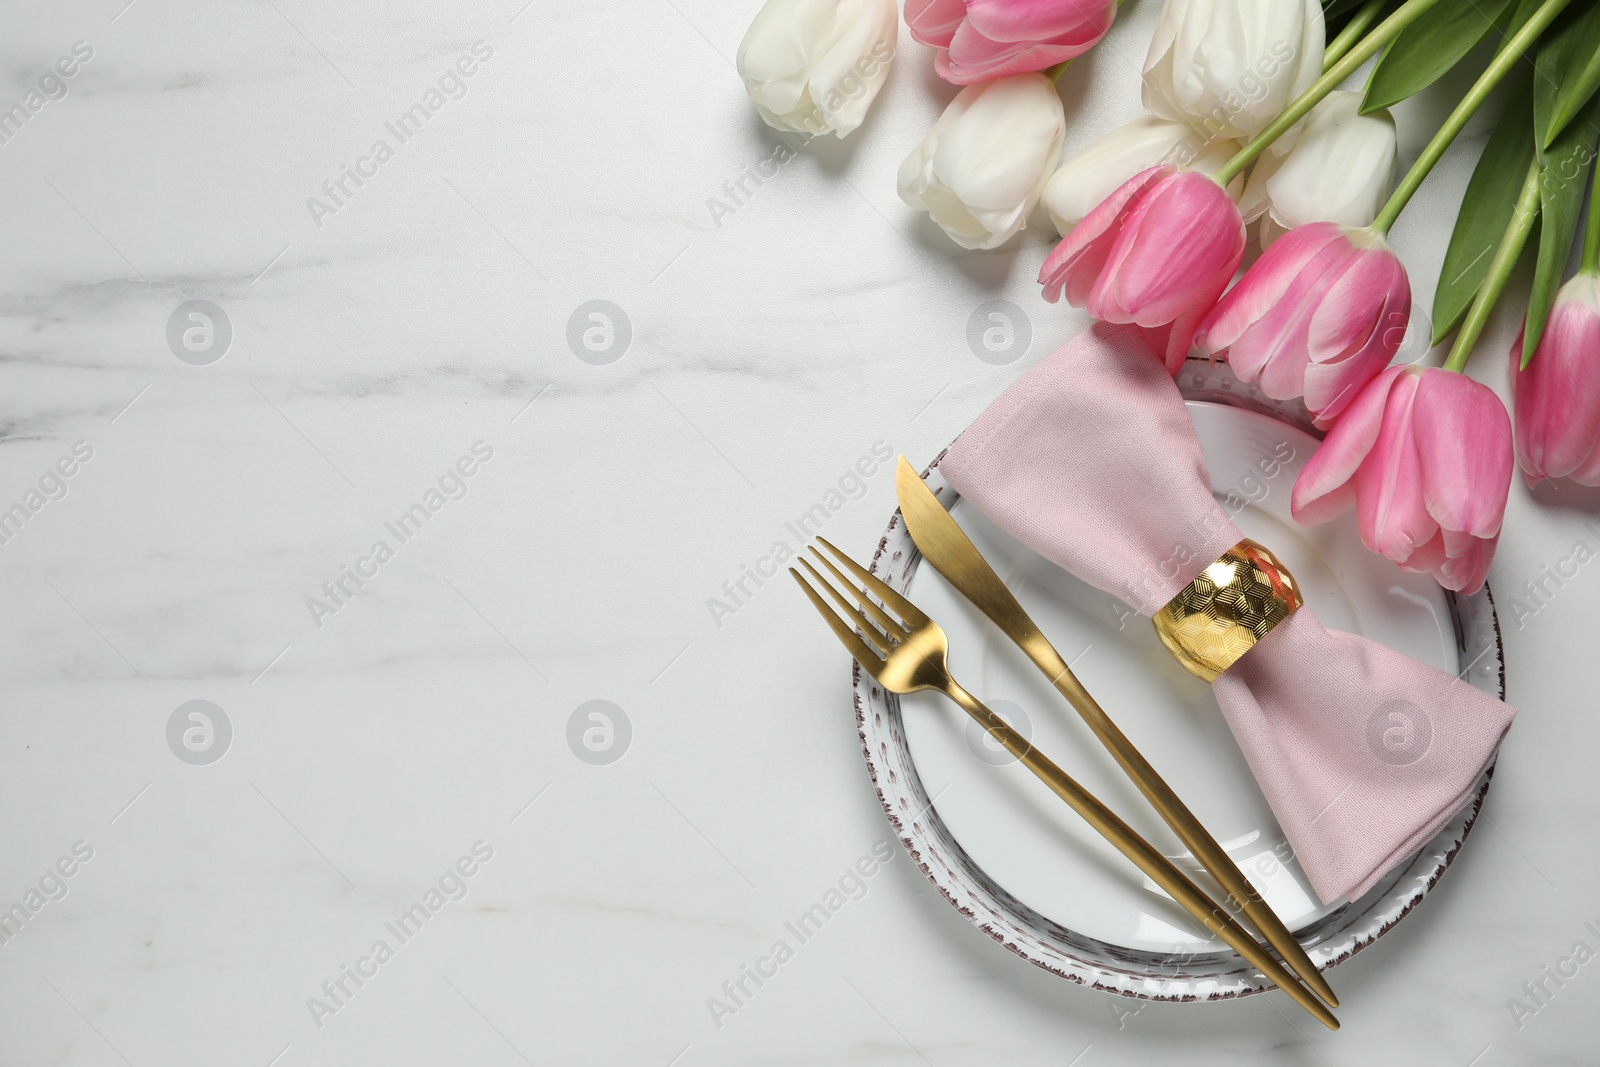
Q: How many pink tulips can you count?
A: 5